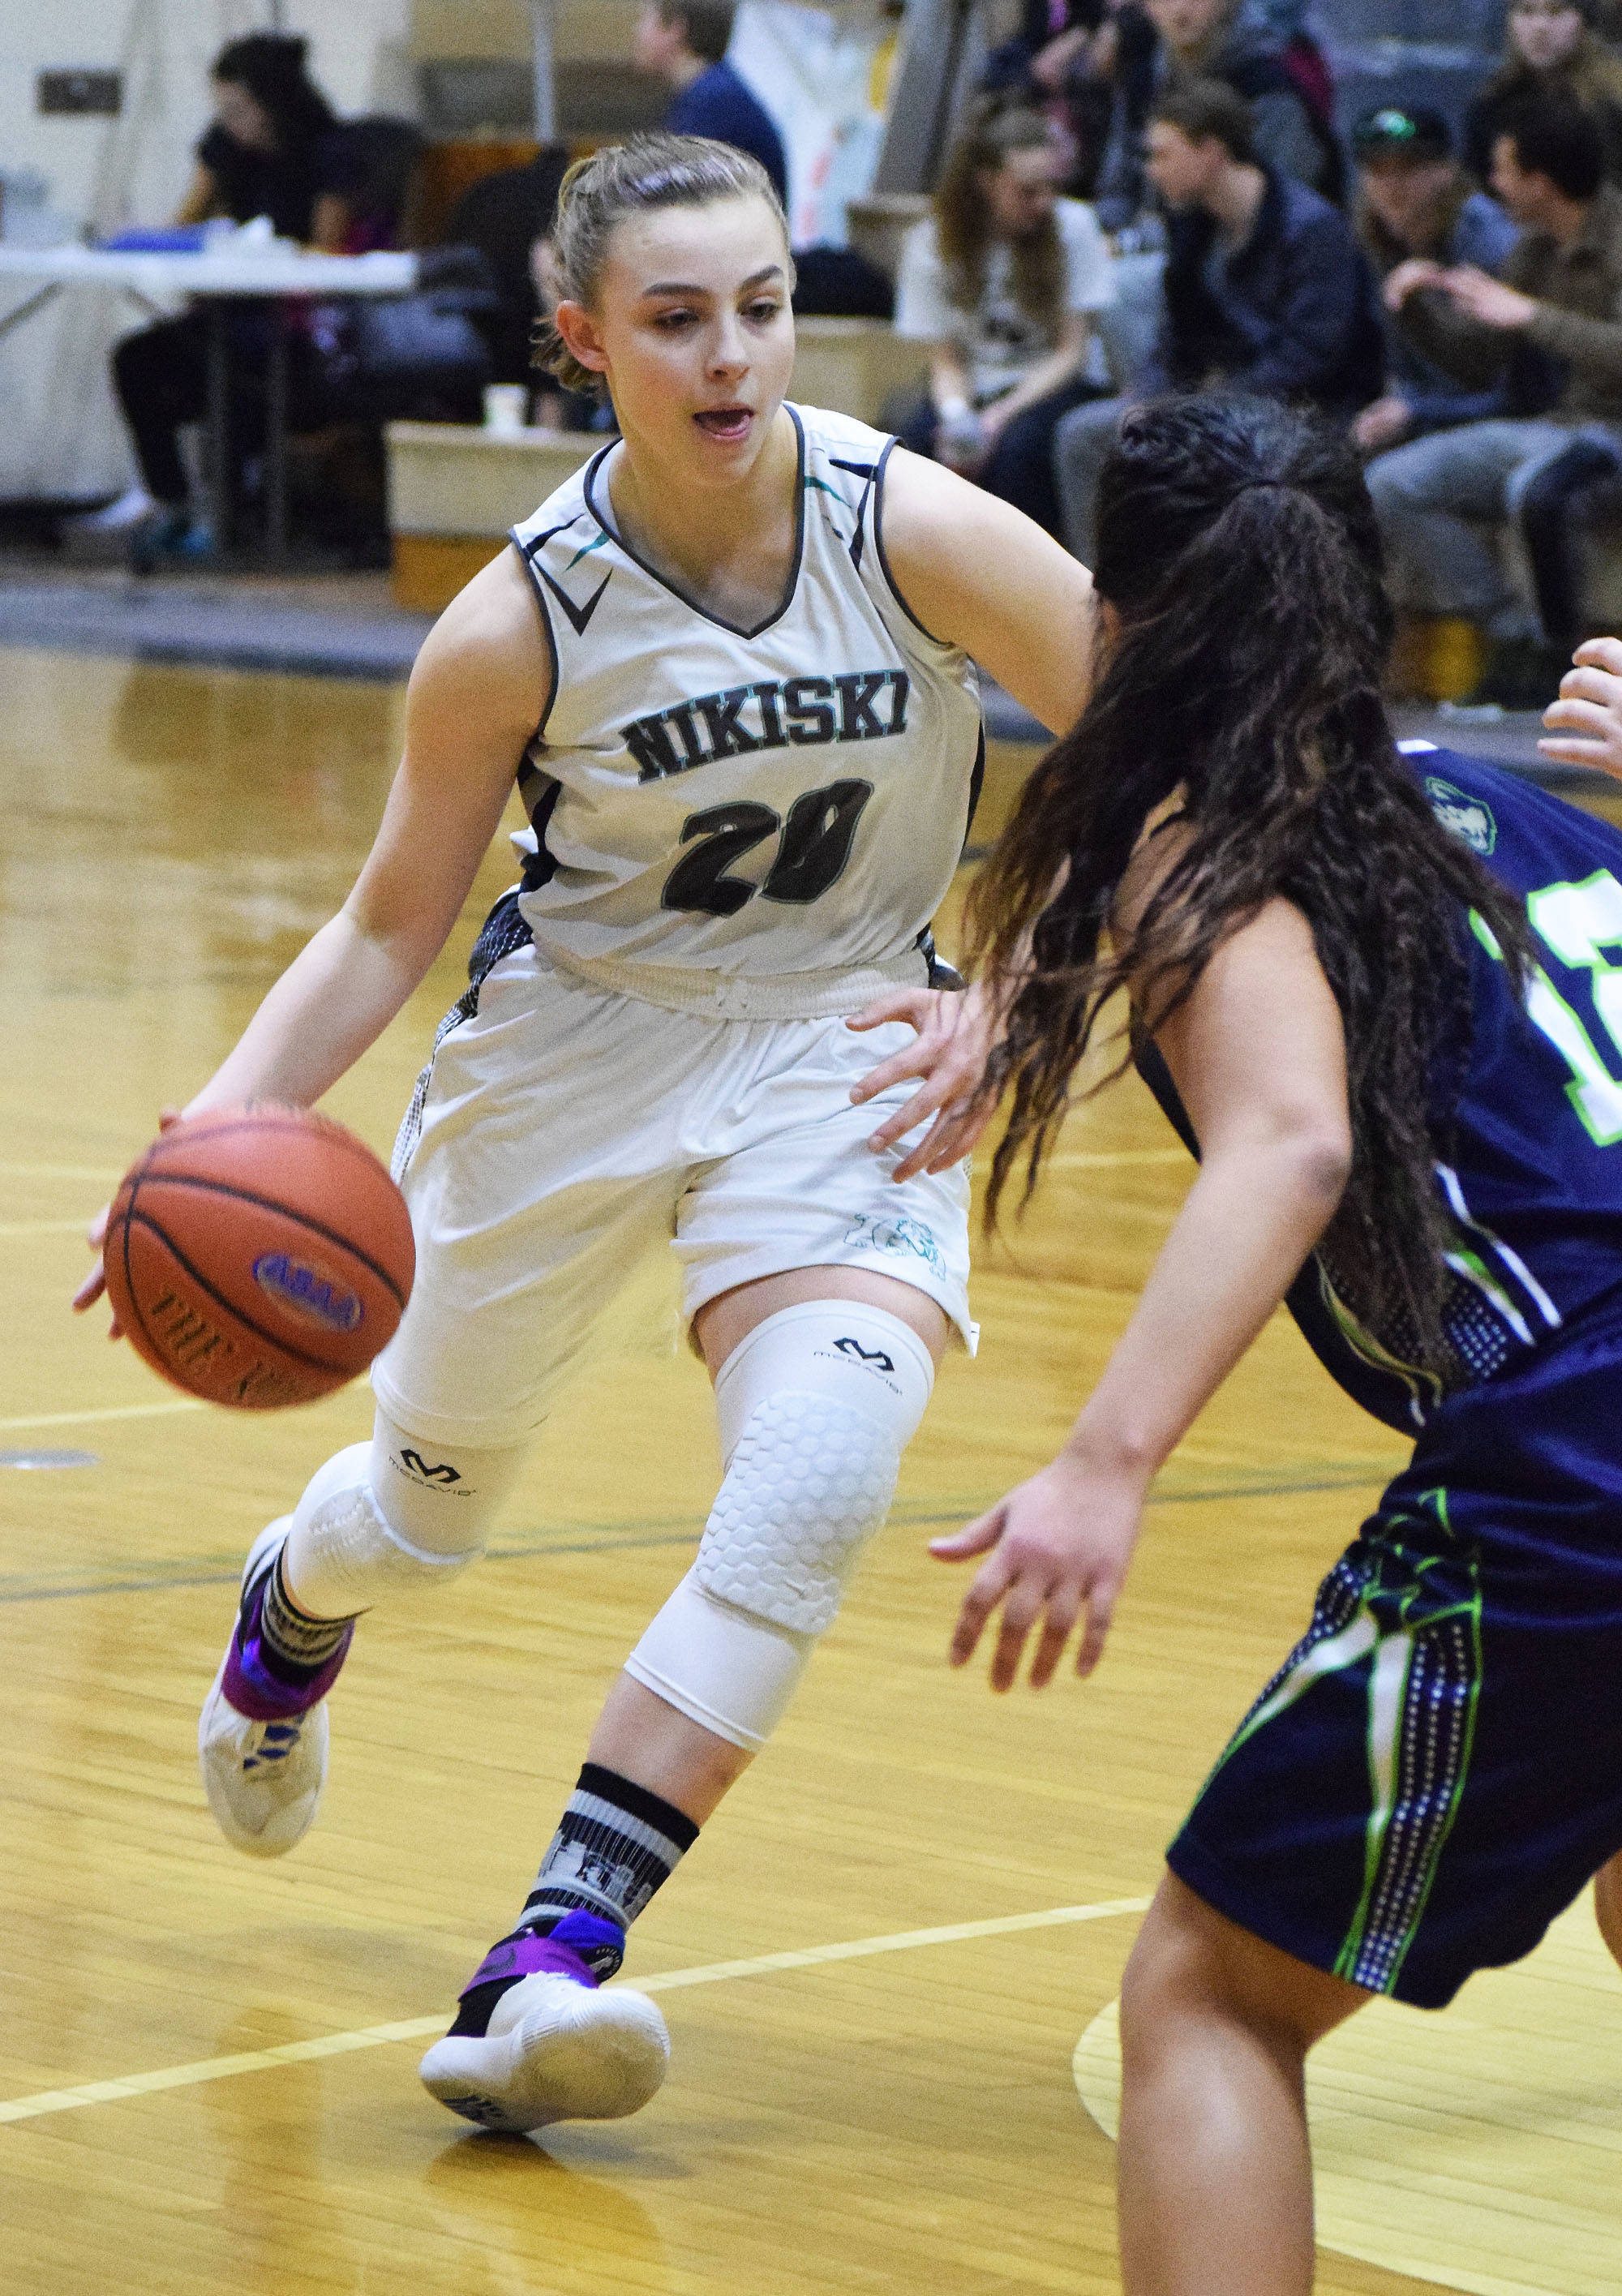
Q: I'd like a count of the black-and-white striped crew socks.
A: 2